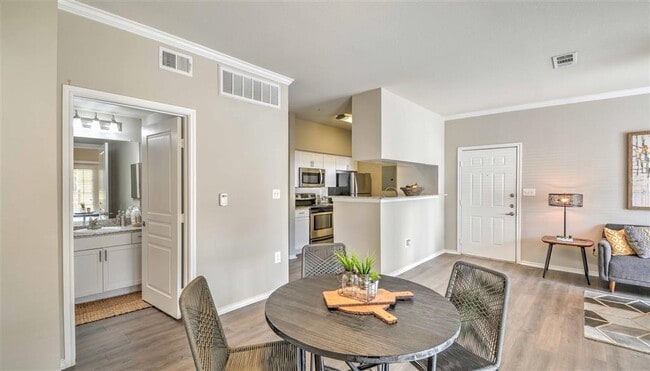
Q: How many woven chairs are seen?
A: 3